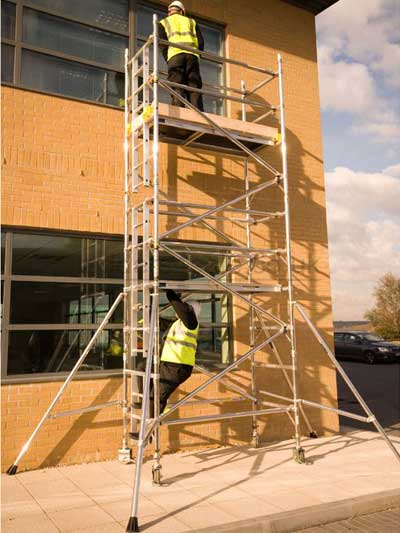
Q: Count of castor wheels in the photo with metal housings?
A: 4